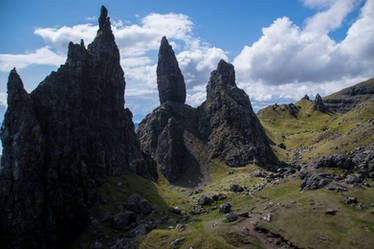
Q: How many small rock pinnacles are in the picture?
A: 2